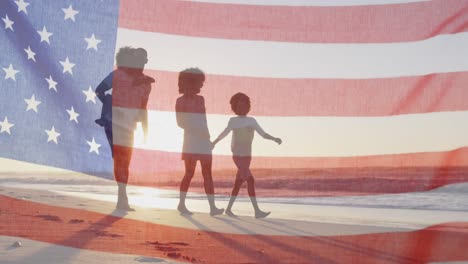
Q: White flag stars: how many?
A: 15